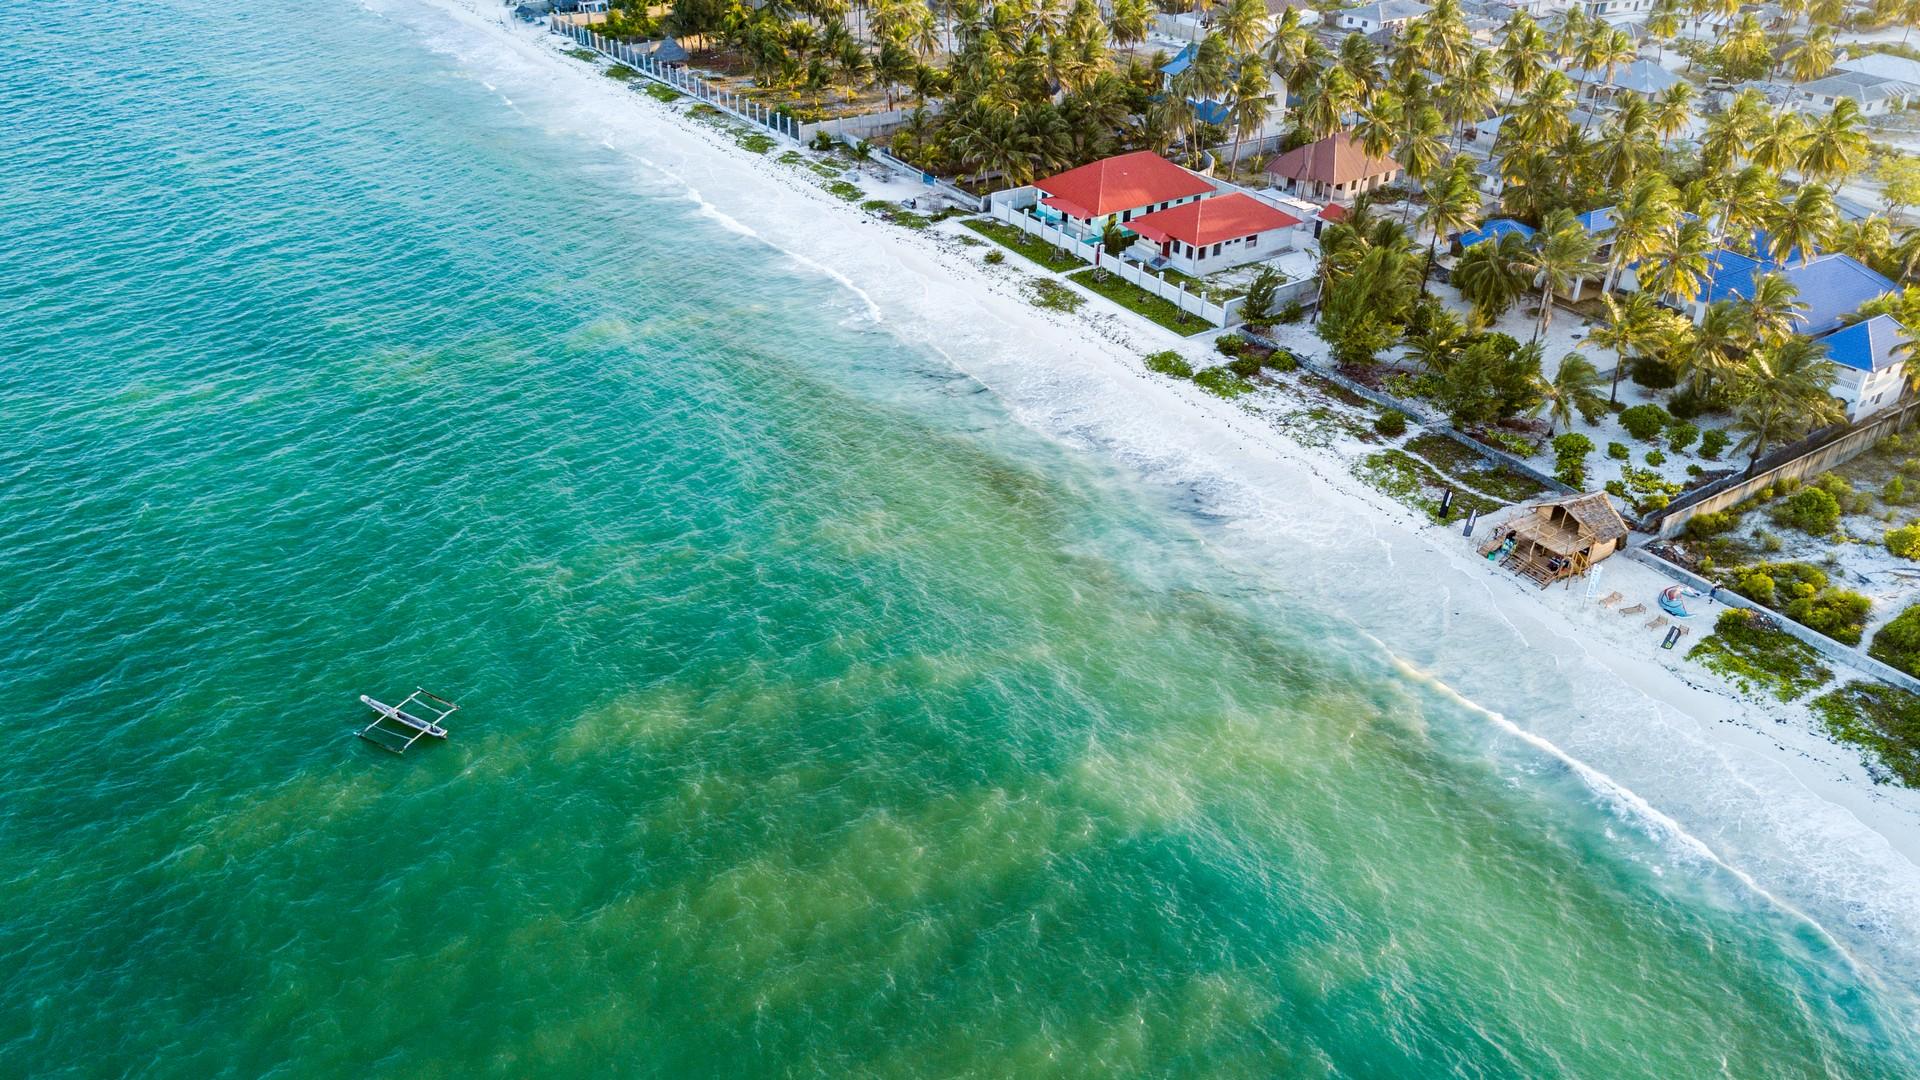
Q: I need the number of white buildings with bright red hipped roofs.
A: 2